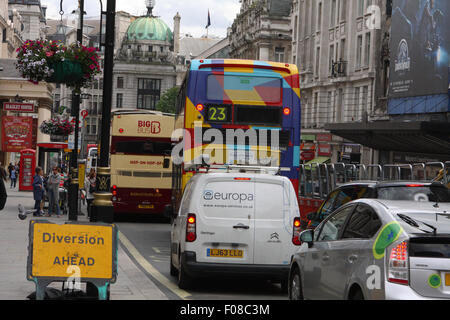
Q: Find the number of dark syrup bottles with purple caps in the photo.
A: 0